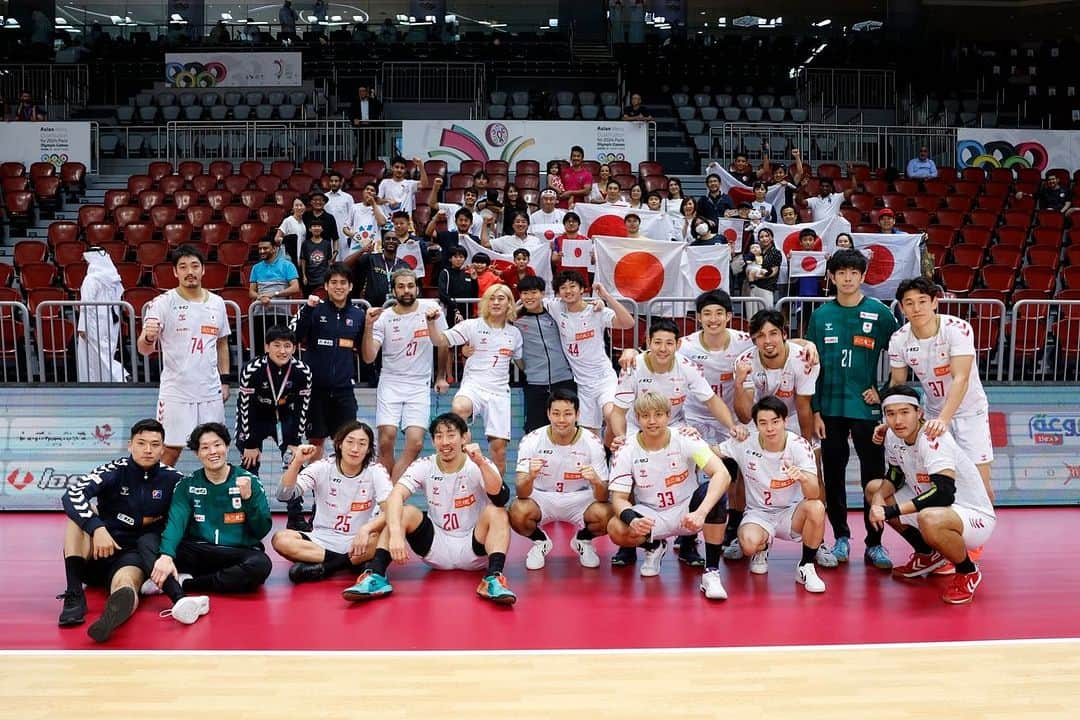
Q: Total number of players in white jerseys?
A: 14